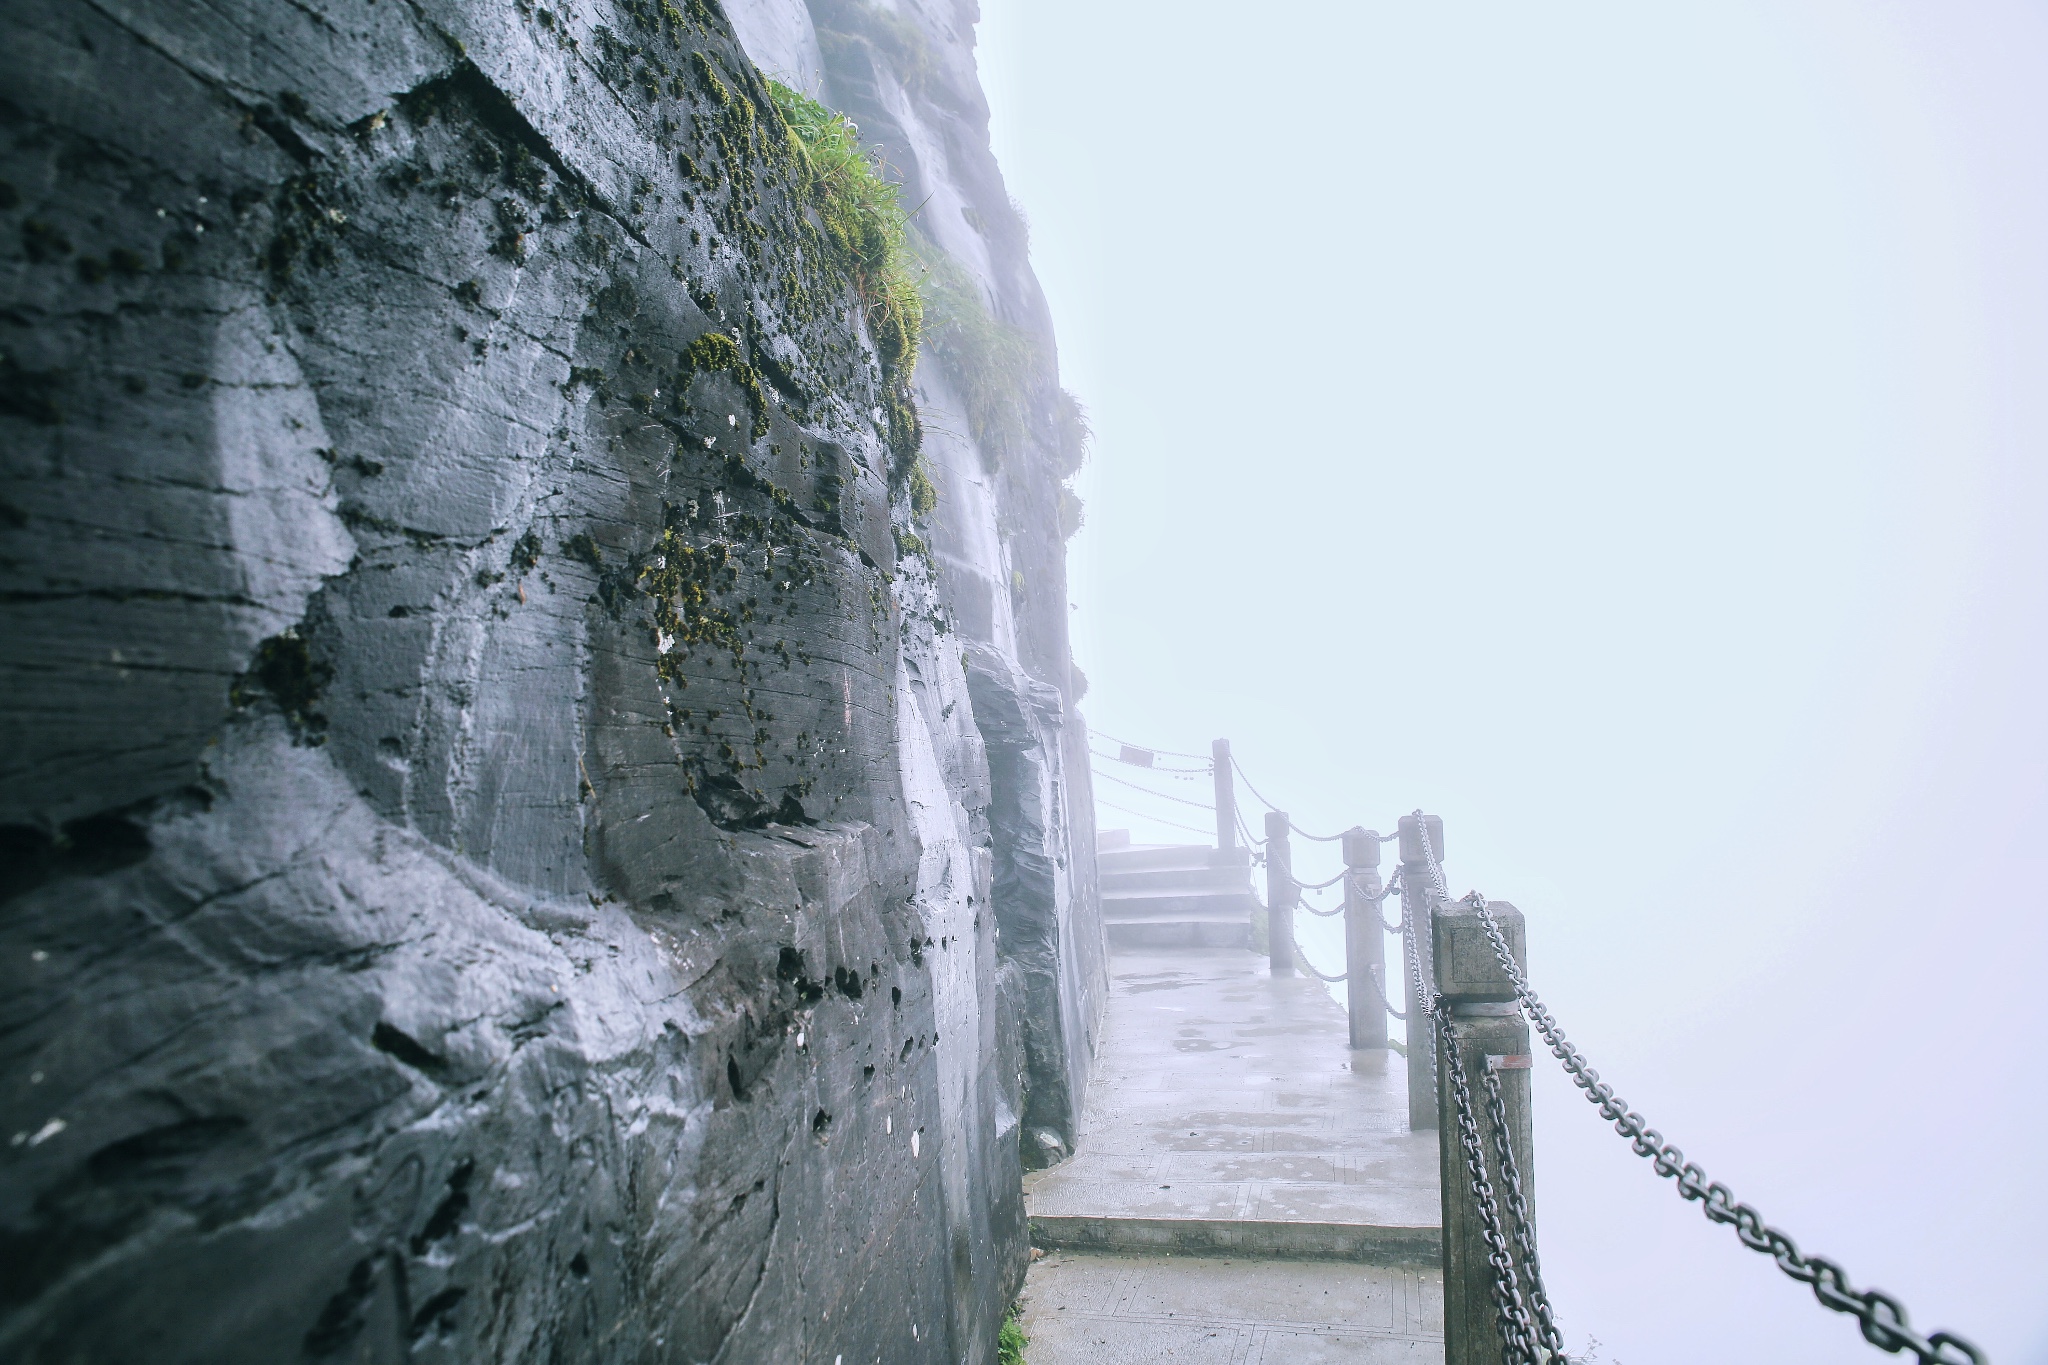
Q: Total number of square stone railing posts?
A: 5